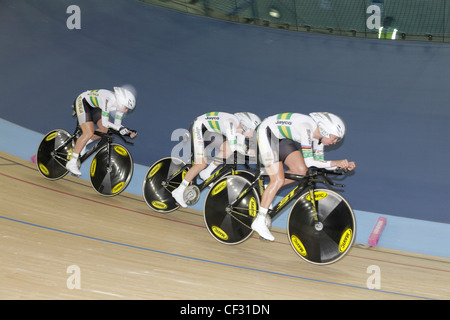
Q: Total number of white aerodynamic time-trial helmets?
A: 3